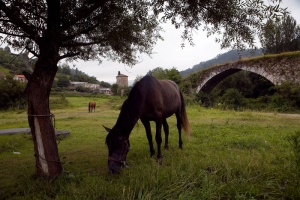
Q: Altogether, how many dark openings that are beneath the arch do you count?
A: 1